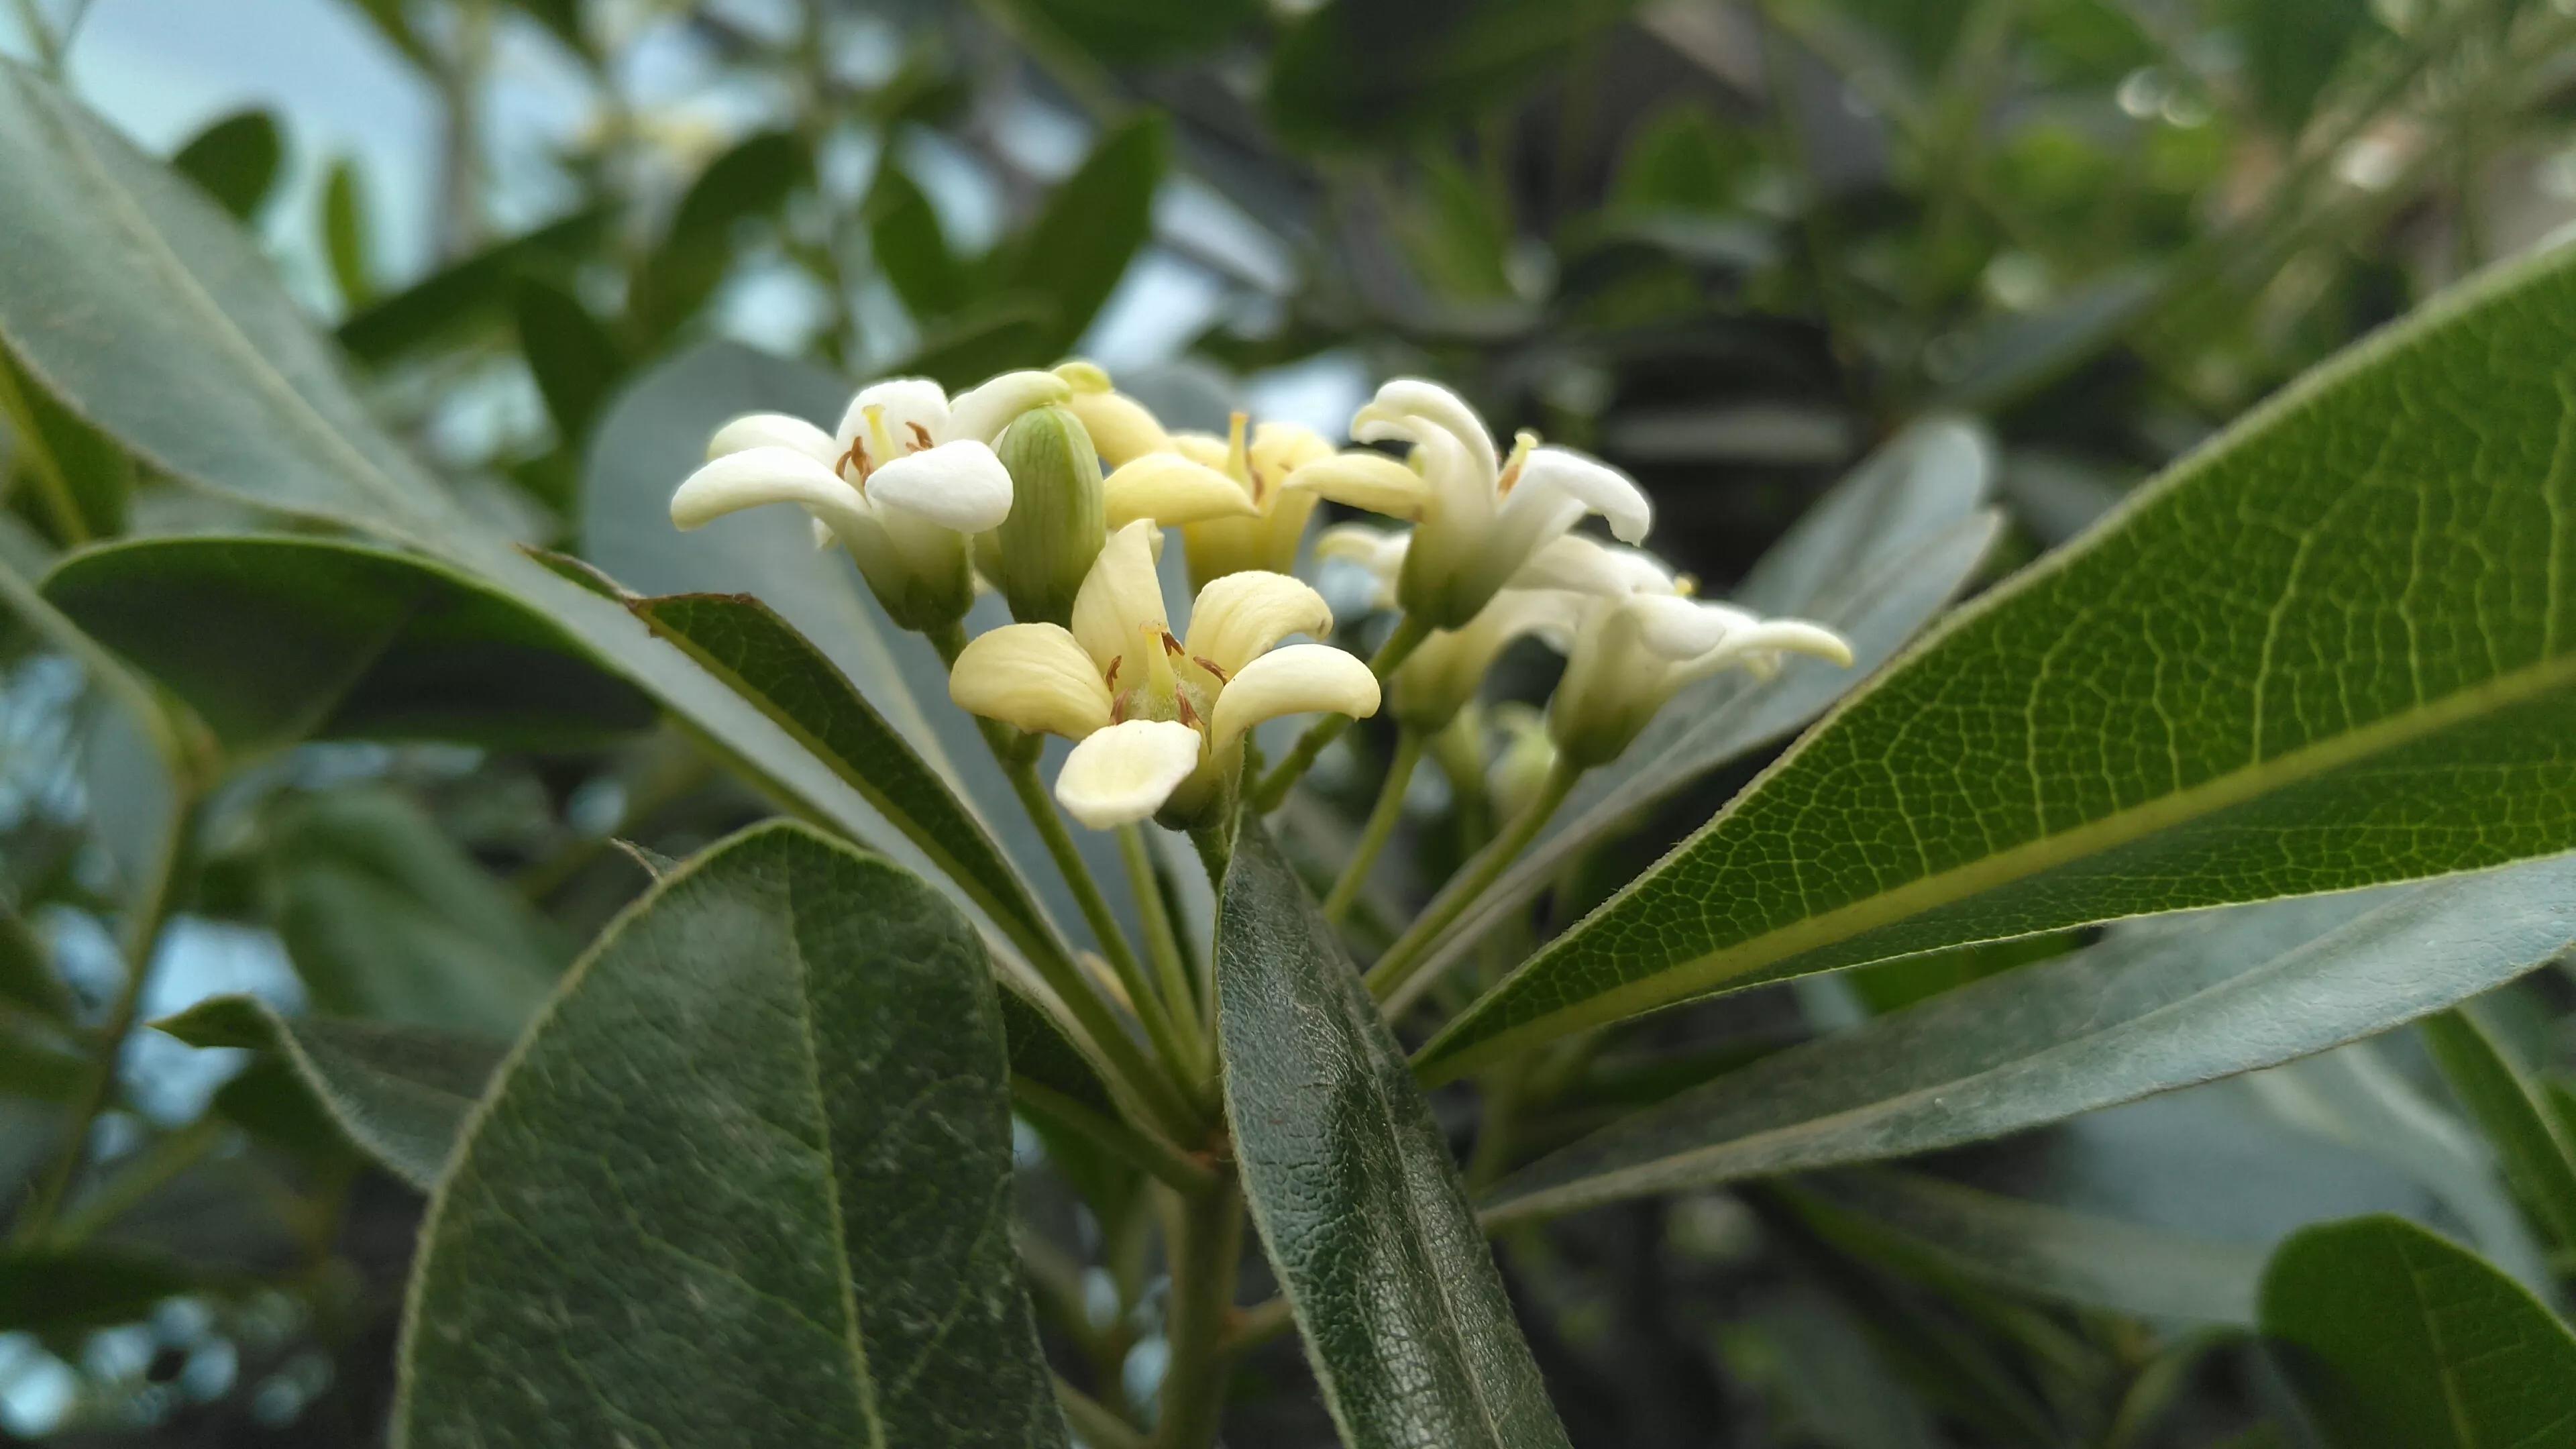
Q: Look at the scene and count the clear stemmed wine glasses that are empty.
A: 0